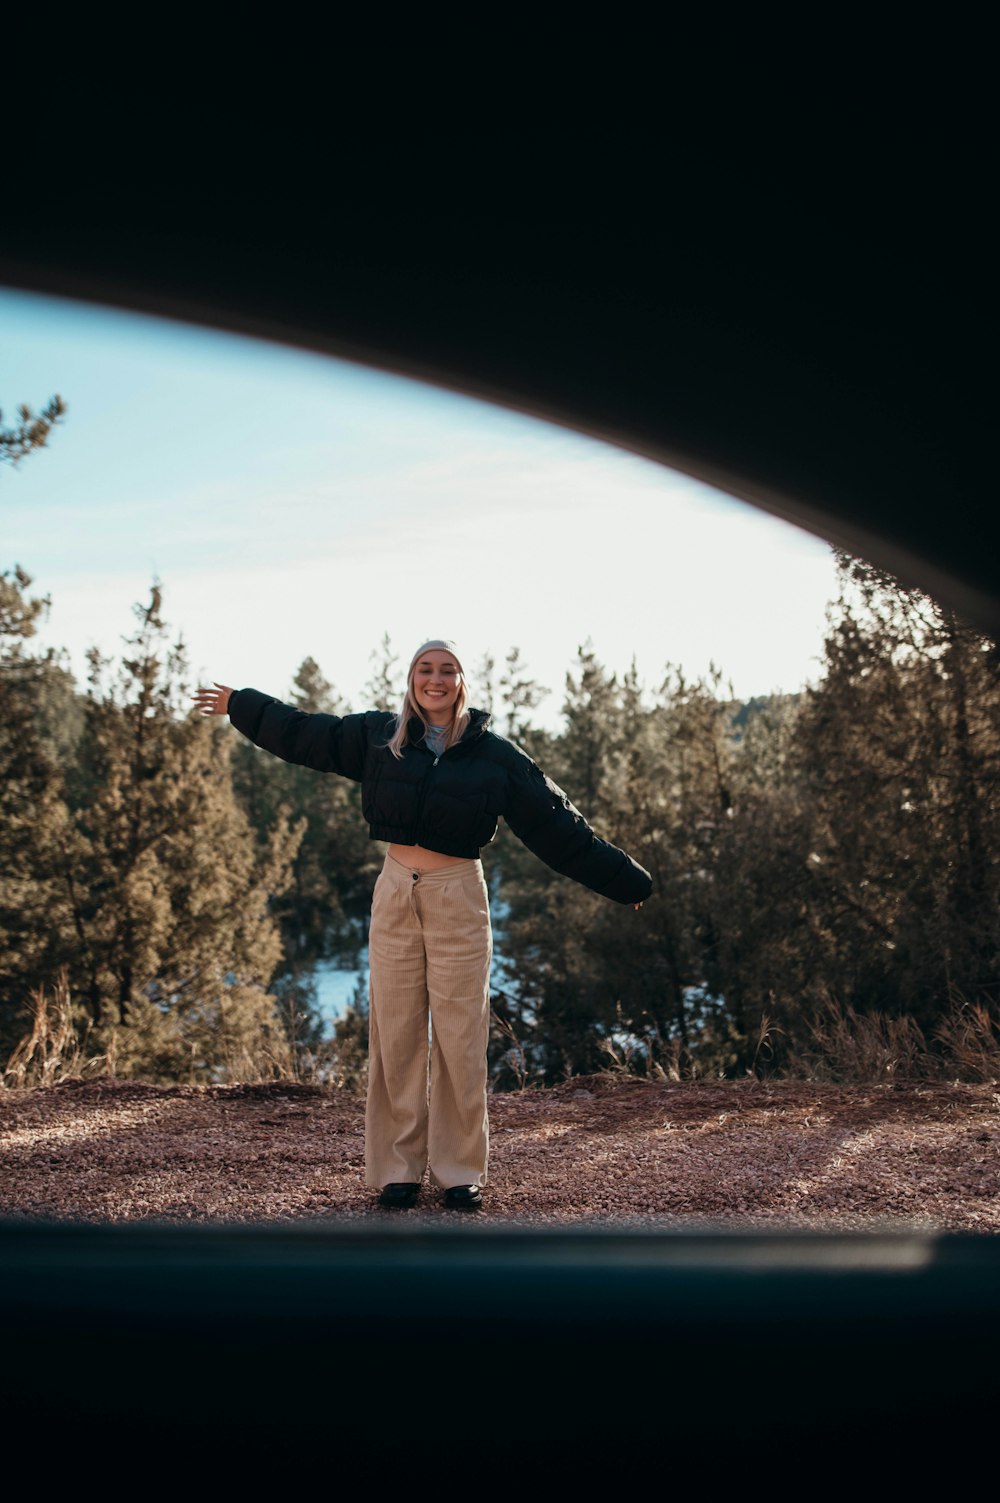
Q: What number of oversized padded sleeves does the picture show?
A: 2